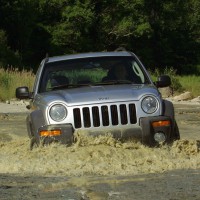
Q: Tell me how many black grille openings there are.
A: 7